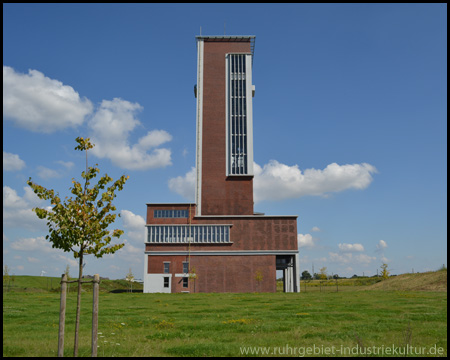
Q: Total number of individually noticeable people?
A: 0